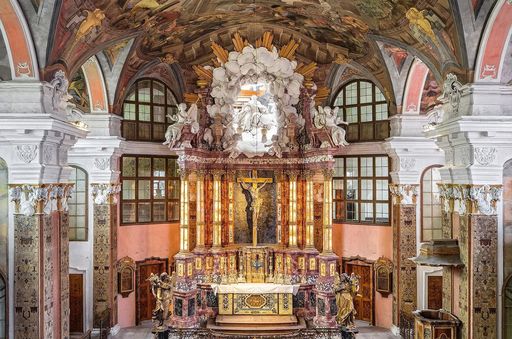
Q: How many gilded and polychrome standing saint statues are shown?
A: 2